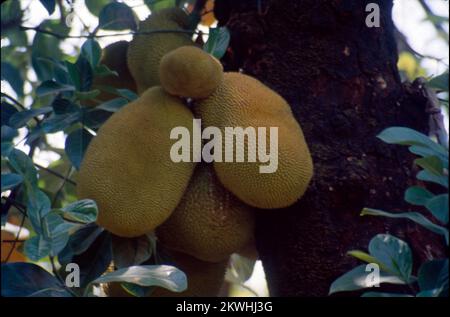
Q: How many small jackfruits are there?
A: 1